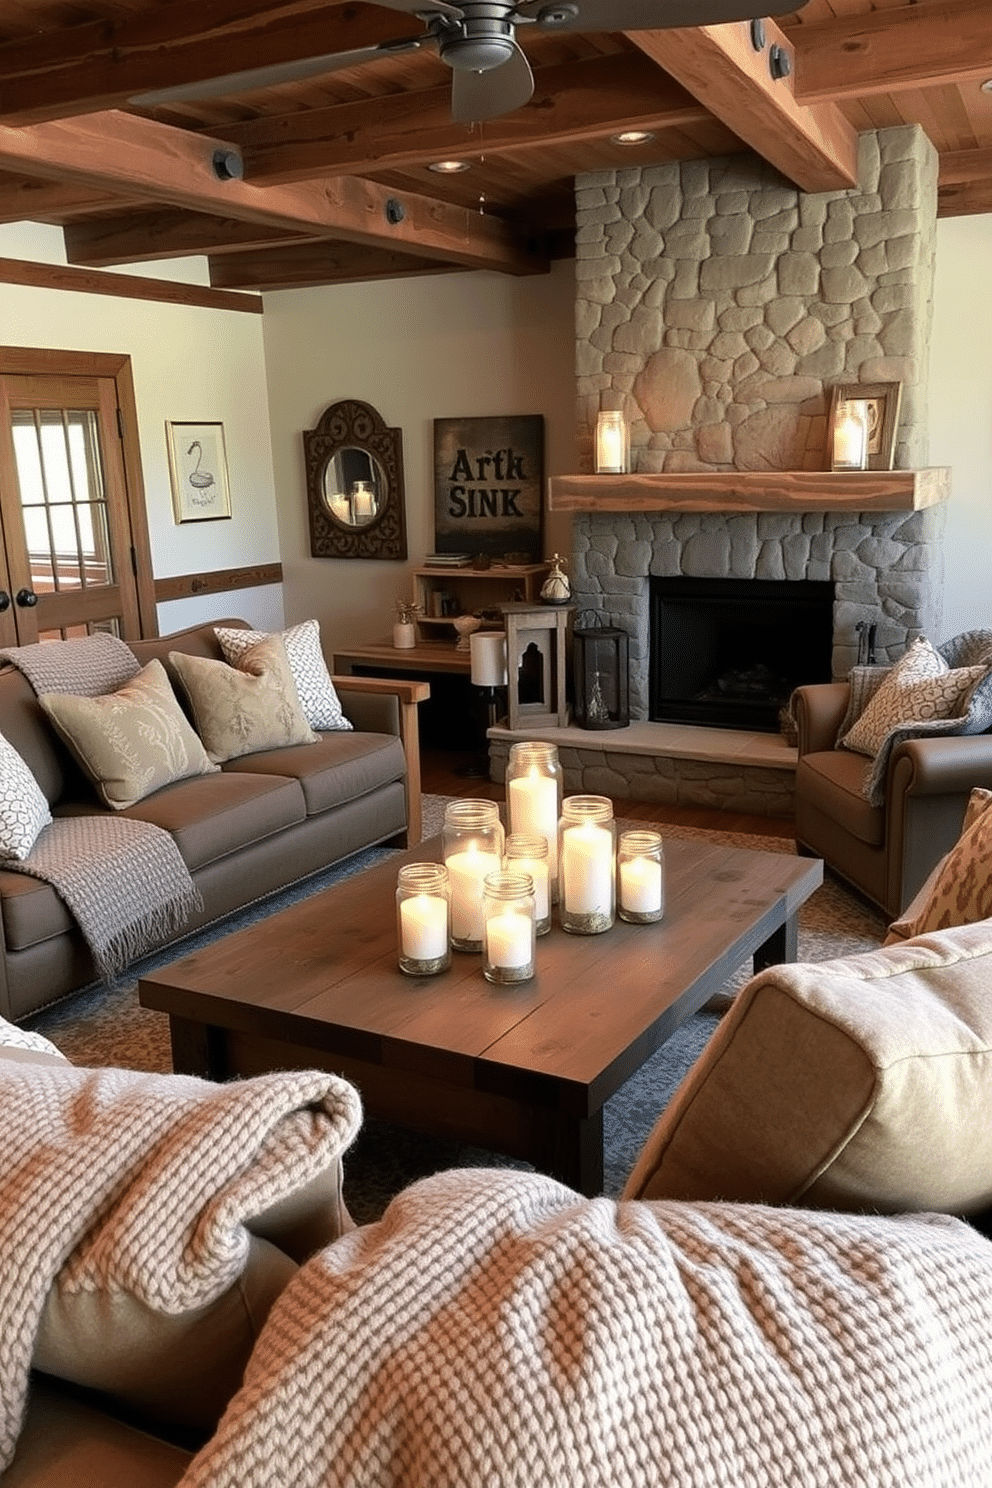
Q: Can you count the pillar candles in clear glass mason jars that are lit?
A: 9